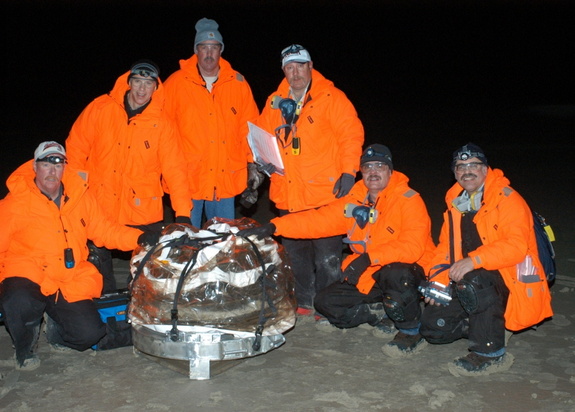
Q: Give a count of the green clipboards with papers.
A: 0